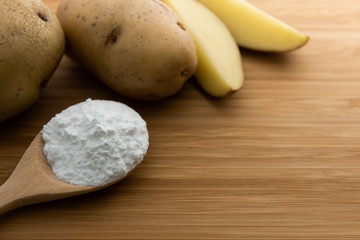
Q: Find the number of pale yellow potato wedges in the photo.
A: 2